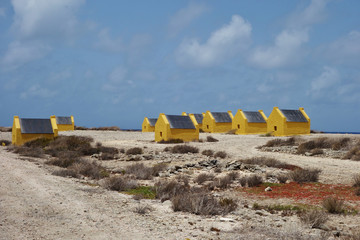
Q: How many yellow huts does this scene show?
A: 8